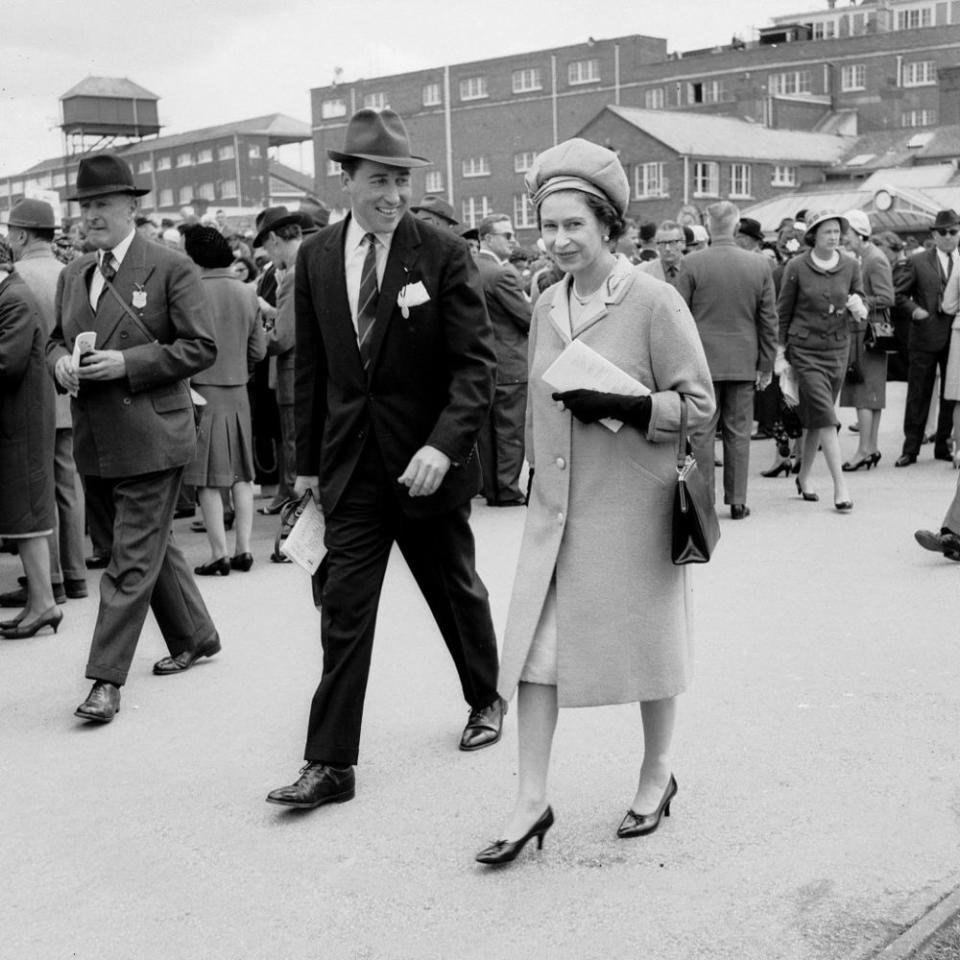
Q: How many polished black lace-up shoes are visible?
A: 4